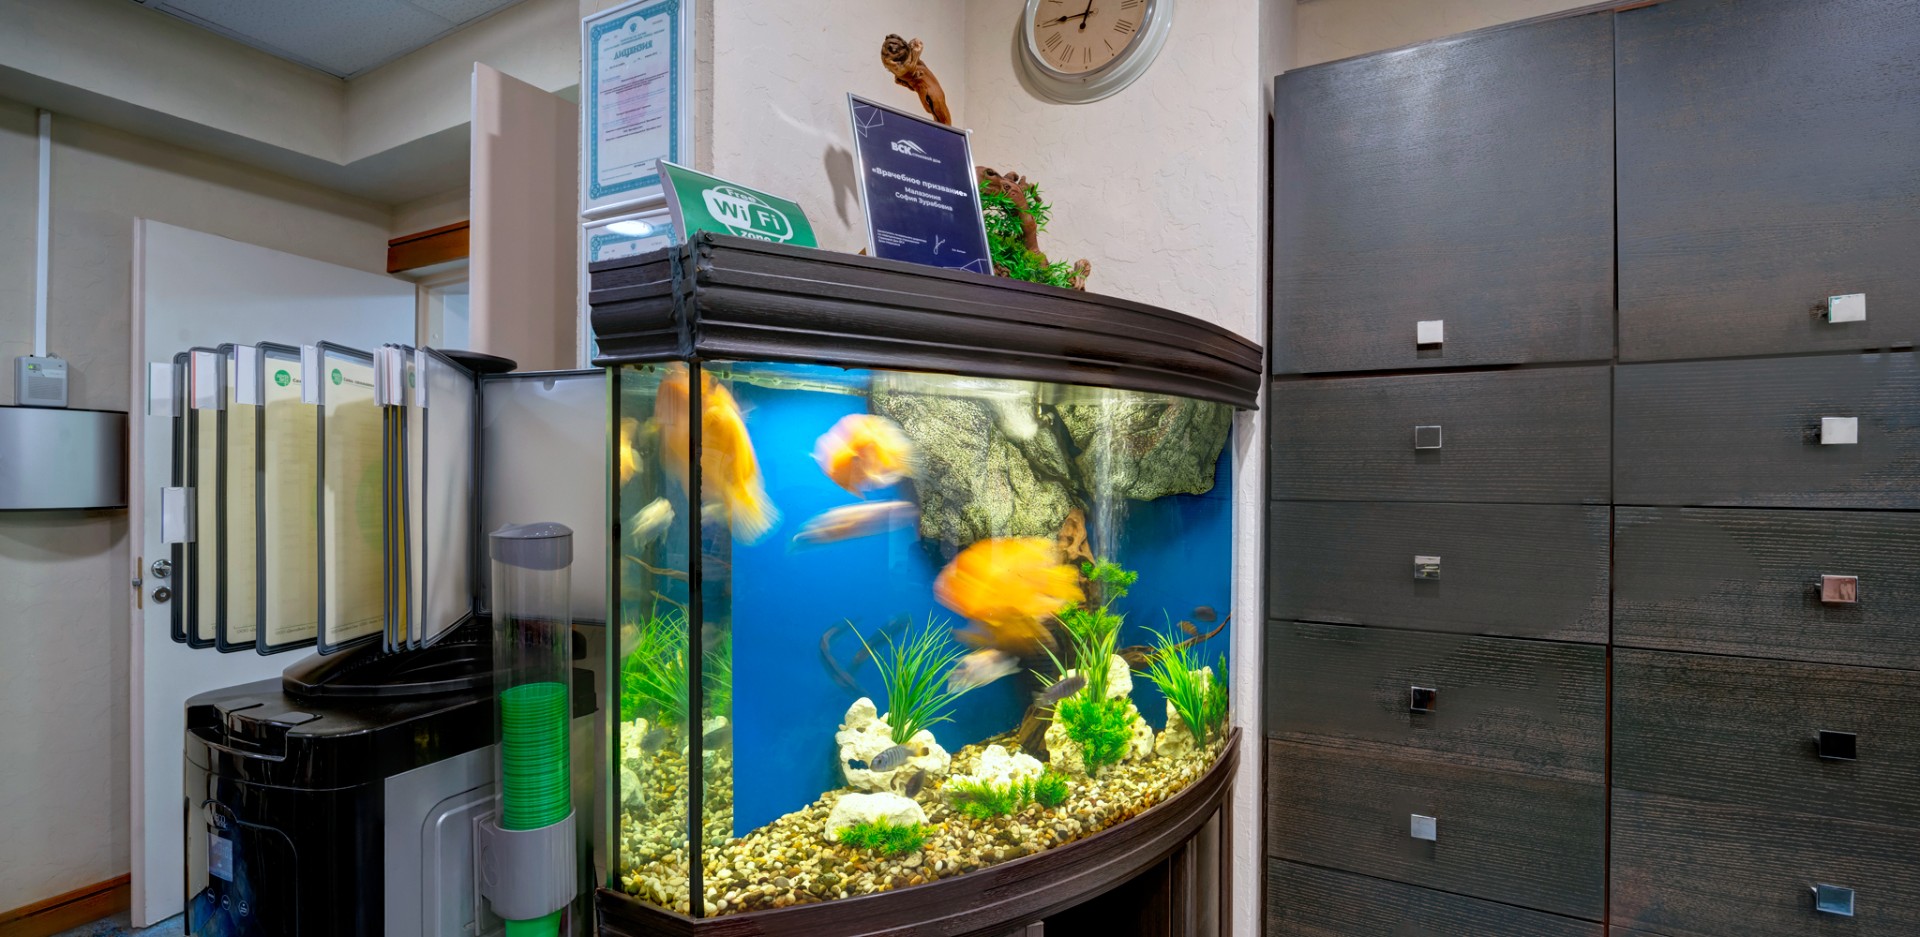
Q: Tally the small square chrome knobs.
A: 10